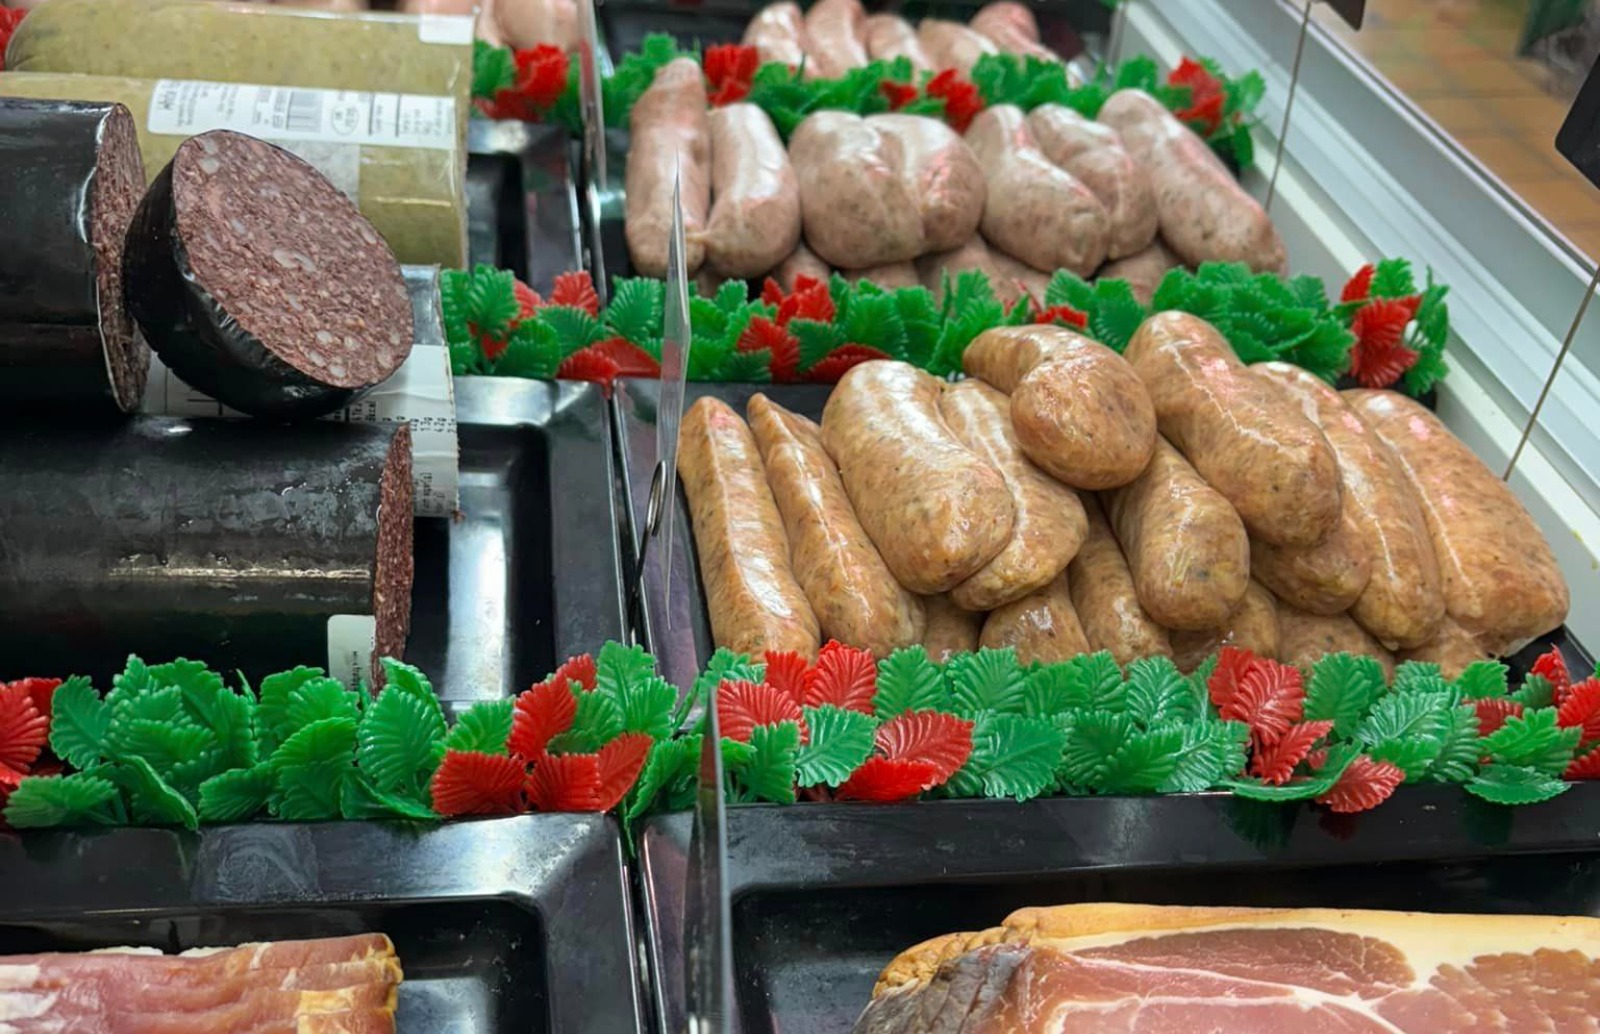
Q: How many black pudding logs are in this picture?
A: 3